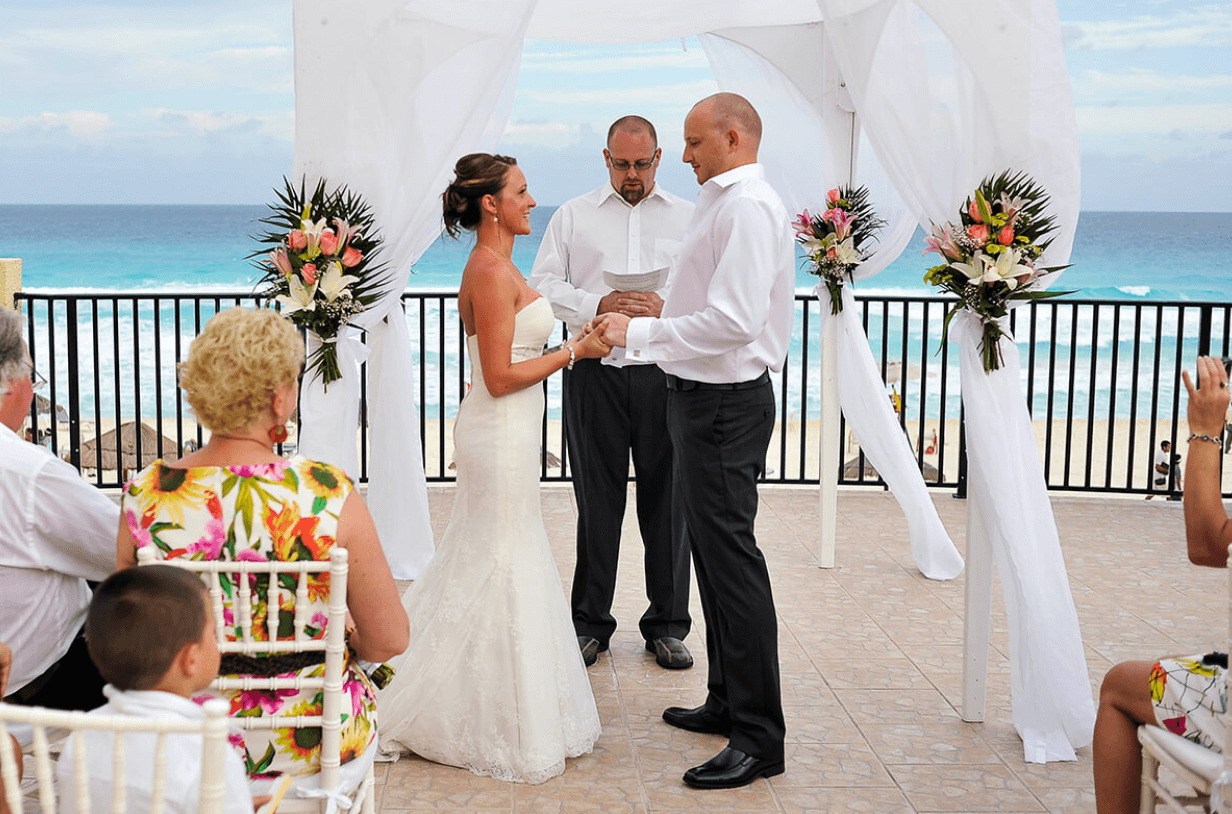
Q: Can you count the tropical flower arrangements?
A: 3